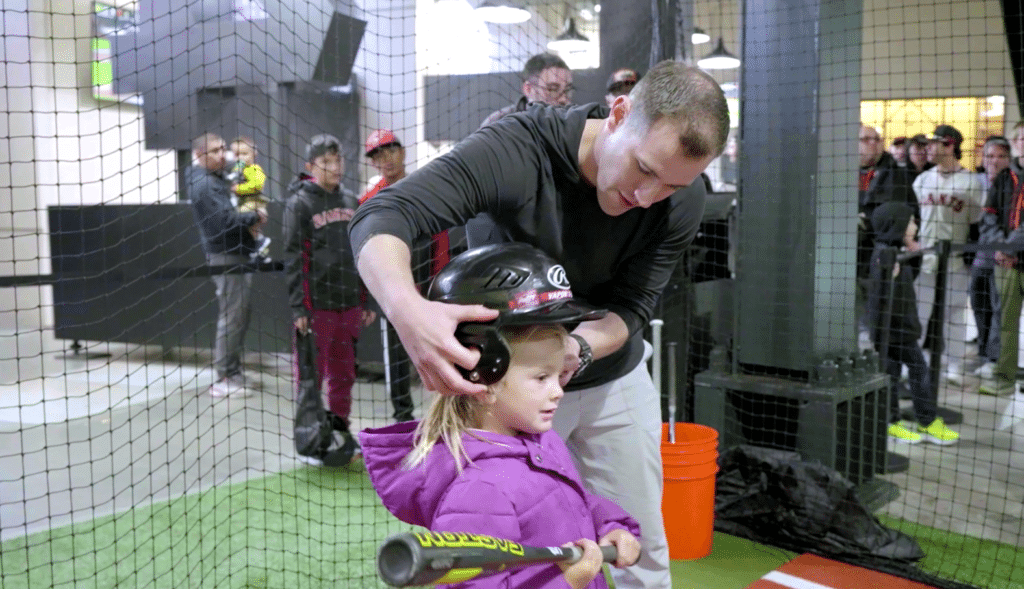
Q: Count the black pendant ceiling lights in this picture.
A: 4